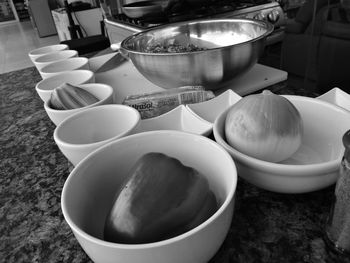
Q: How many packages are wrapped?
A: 1